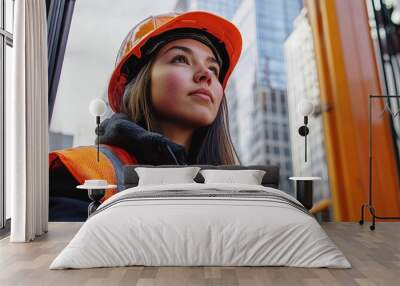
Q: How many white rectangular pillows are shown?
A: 2